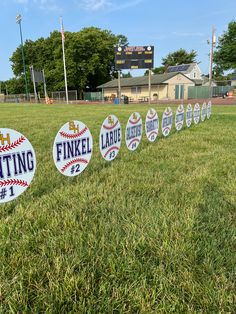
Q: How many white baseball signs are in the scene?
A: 11